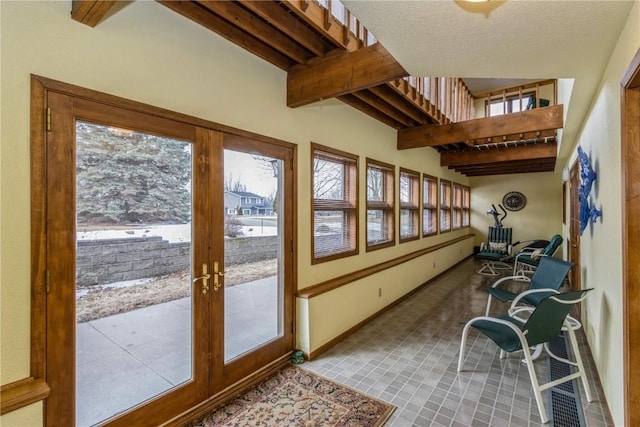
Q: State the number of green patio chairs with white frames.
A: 4